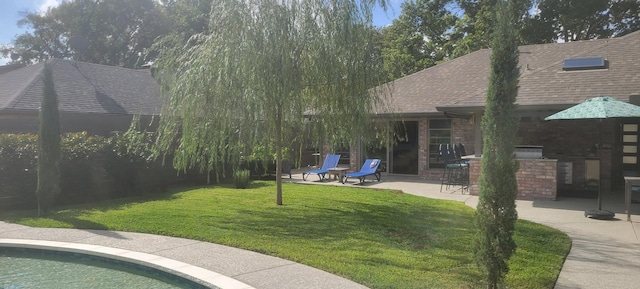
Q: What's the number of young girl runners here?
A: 0